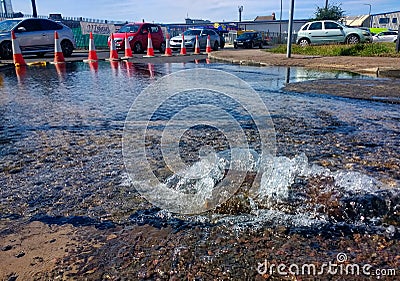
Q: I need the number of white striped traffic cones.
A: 10